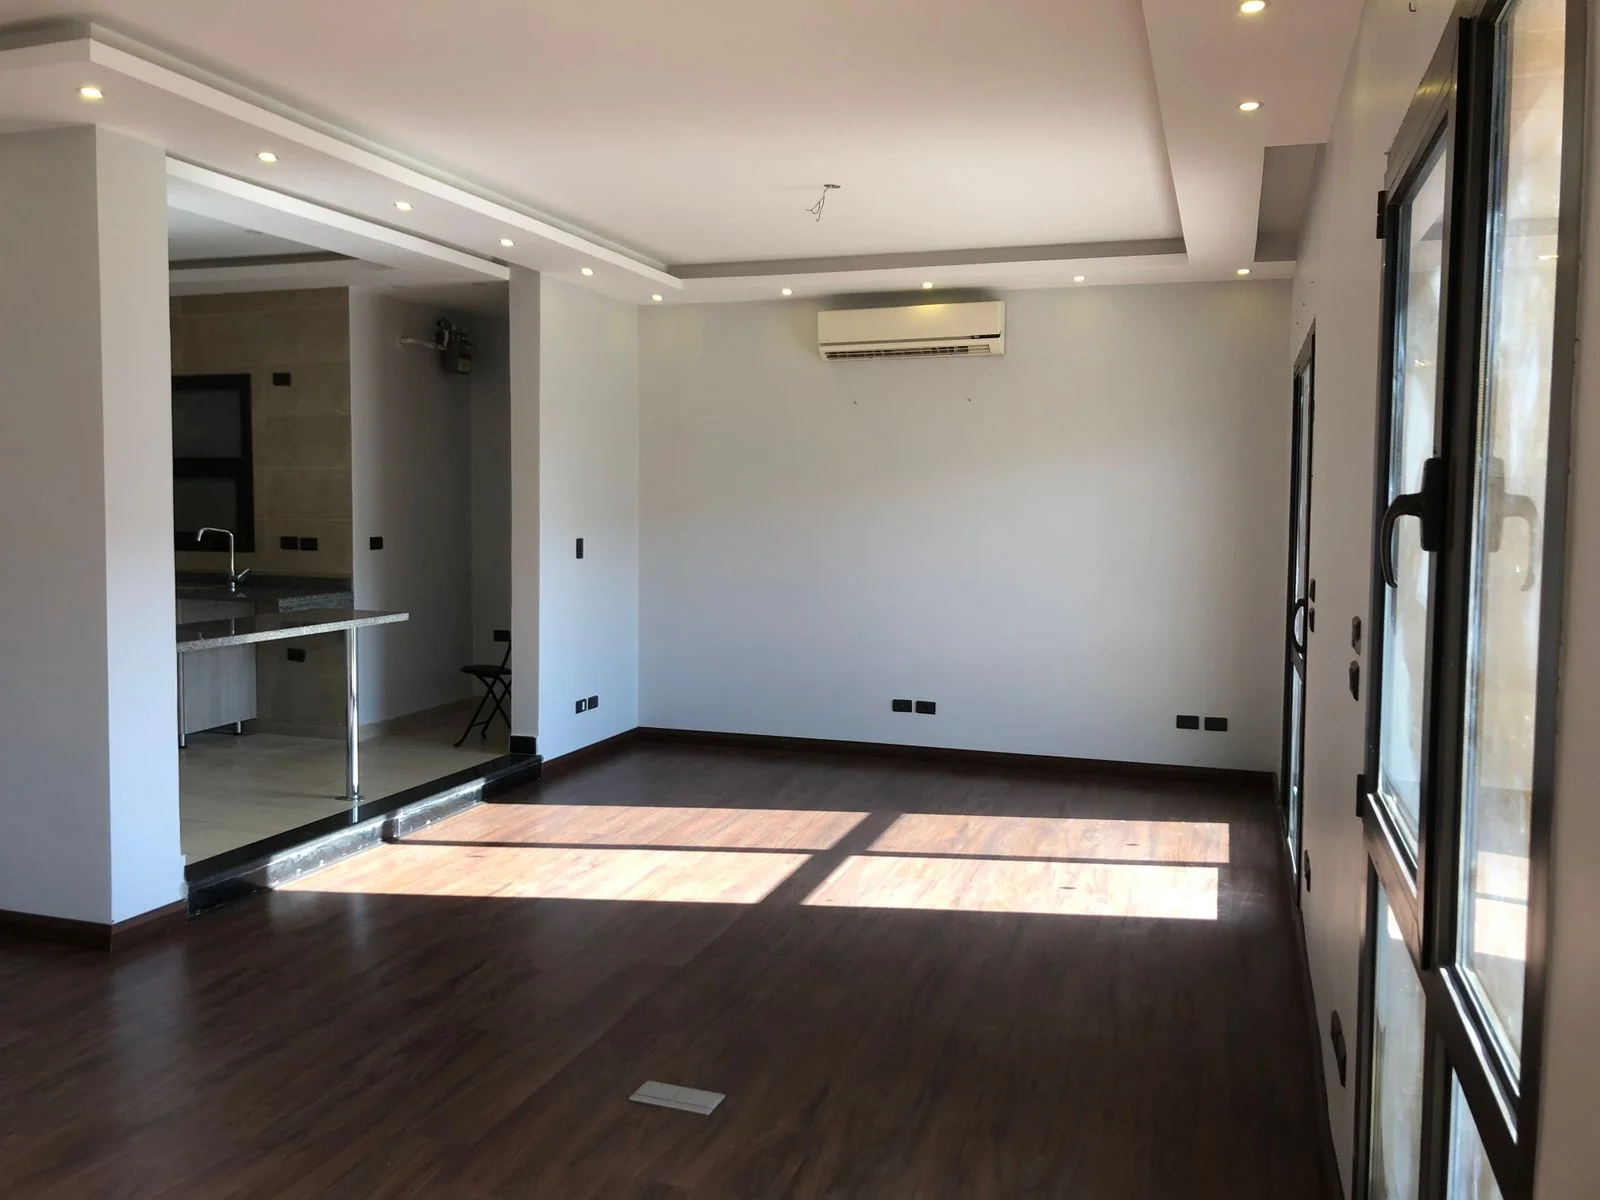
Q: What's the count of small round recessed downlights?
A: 12